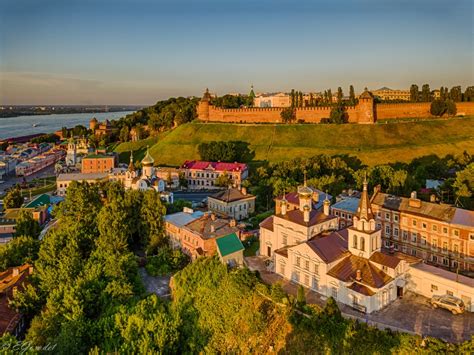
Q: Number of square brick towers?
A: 1